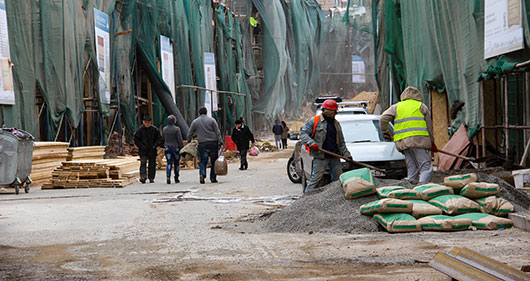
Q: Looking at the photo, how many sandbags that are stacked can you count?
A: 12